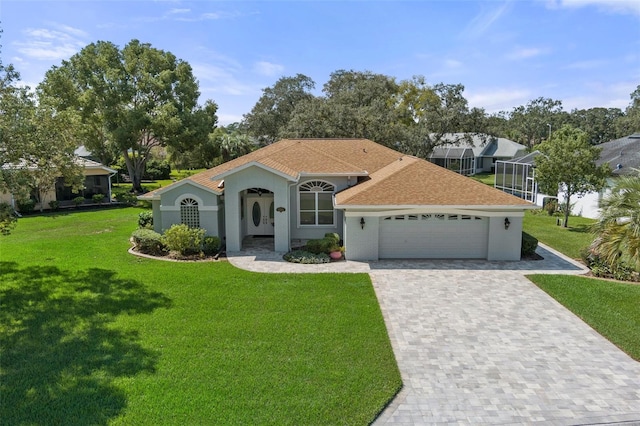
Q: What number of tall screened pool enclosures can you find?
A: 2